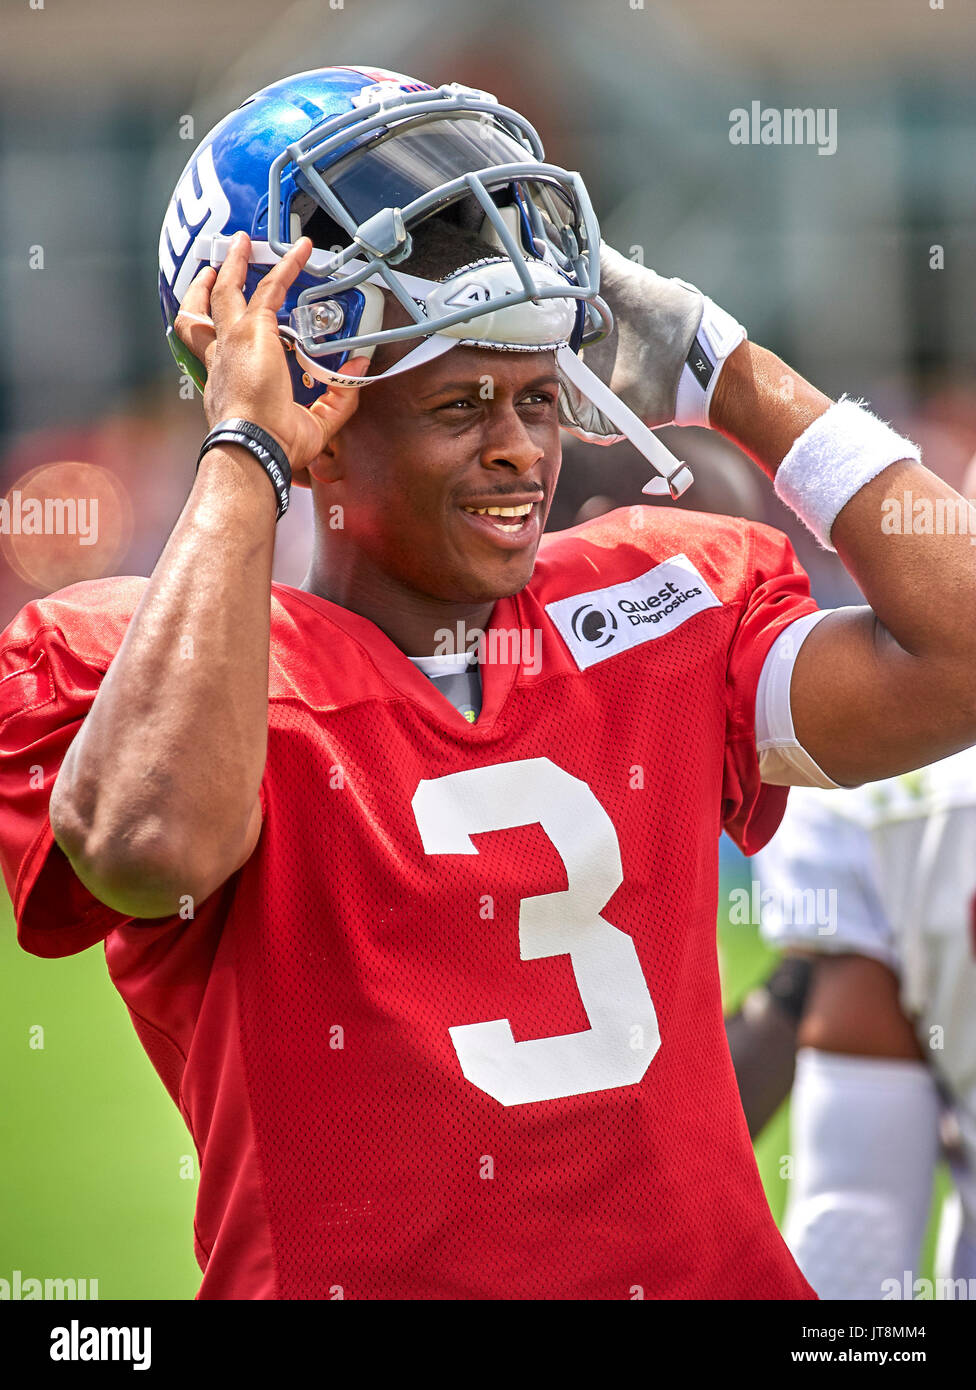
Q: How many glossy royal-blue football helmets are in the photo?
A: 1